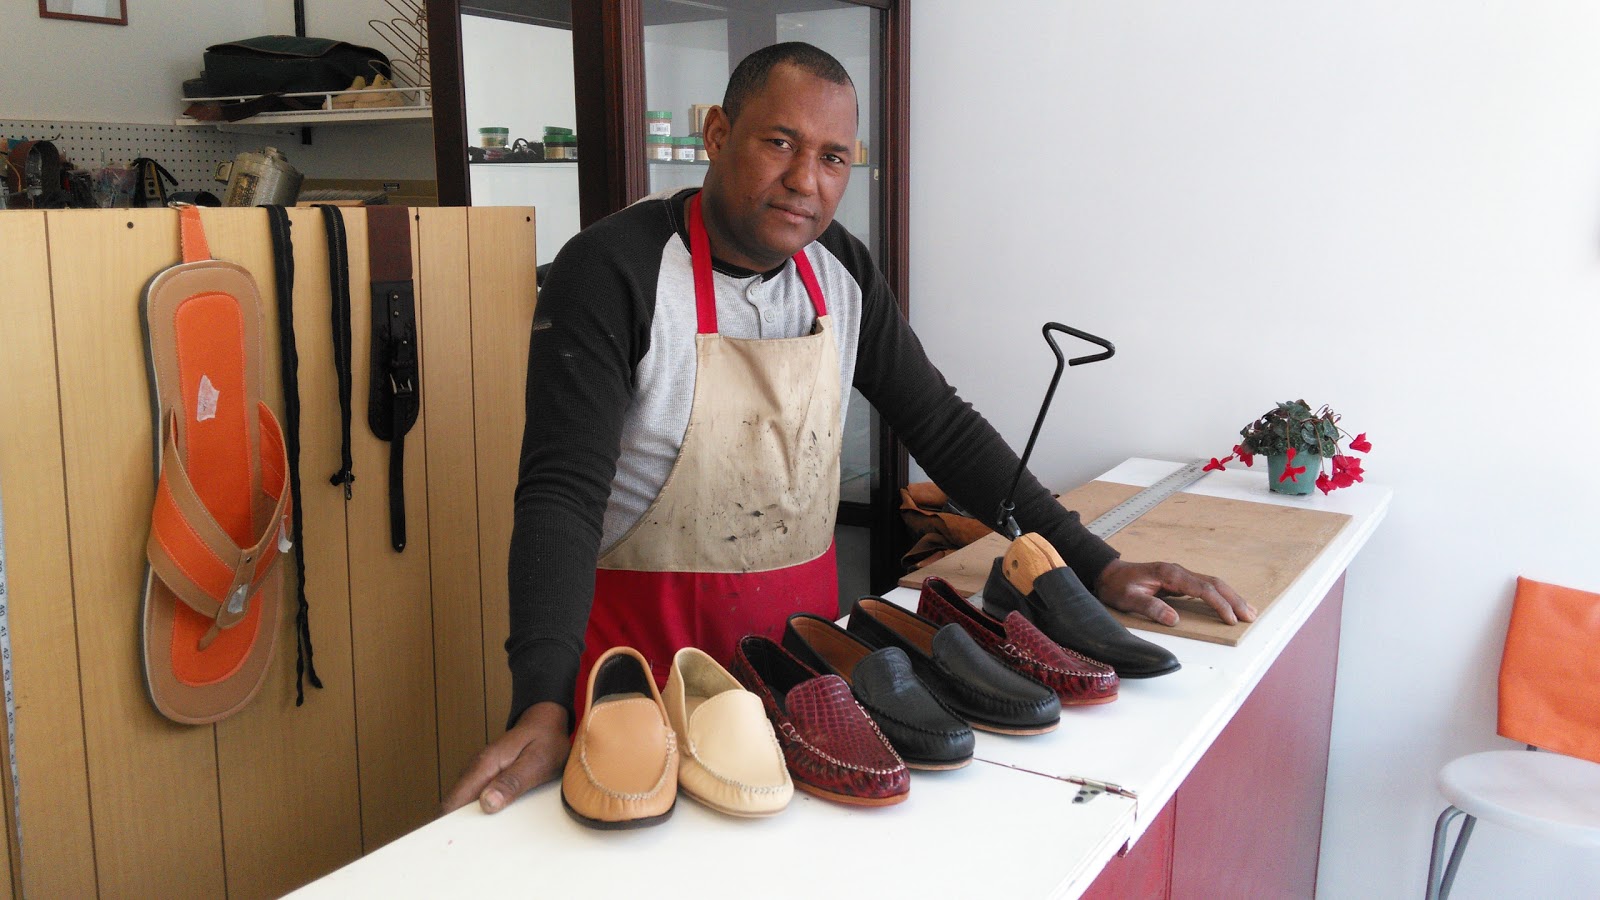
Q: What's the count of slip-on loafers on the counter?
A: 7